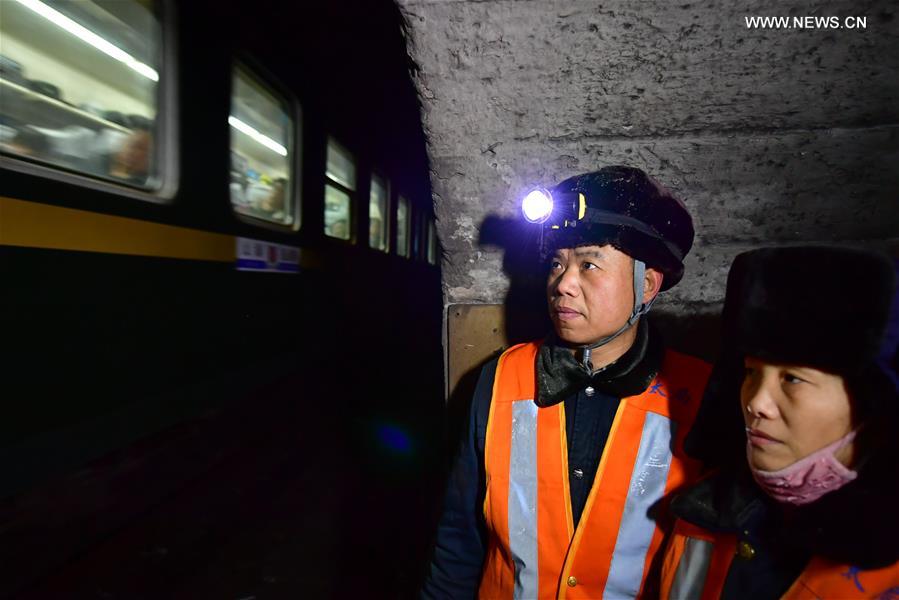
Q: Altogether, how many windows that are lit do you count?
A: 6